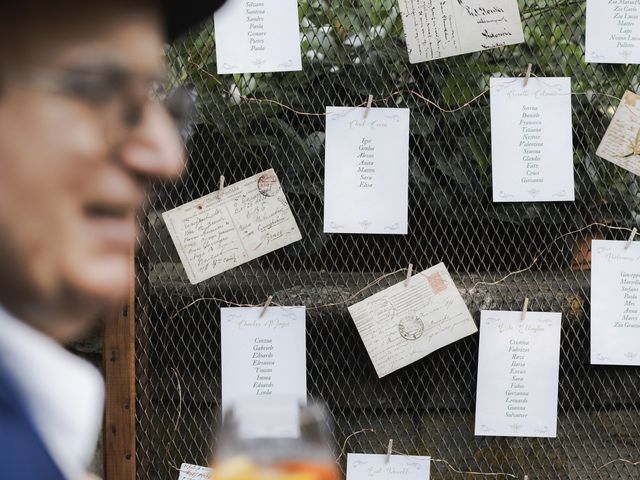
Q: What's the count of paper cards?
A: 13